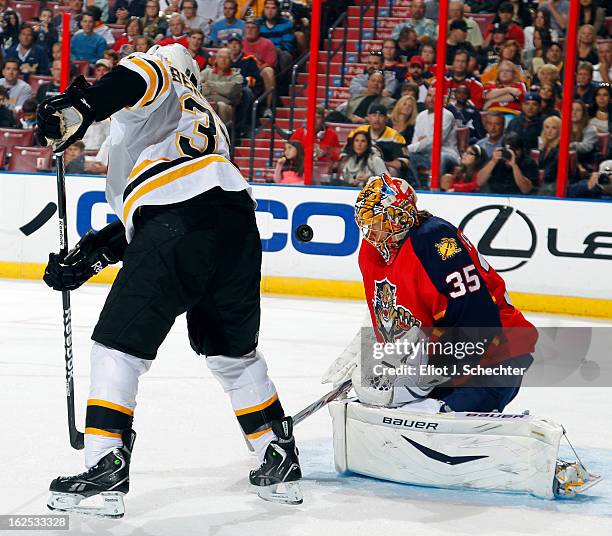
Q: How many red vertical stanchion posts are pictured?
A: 4